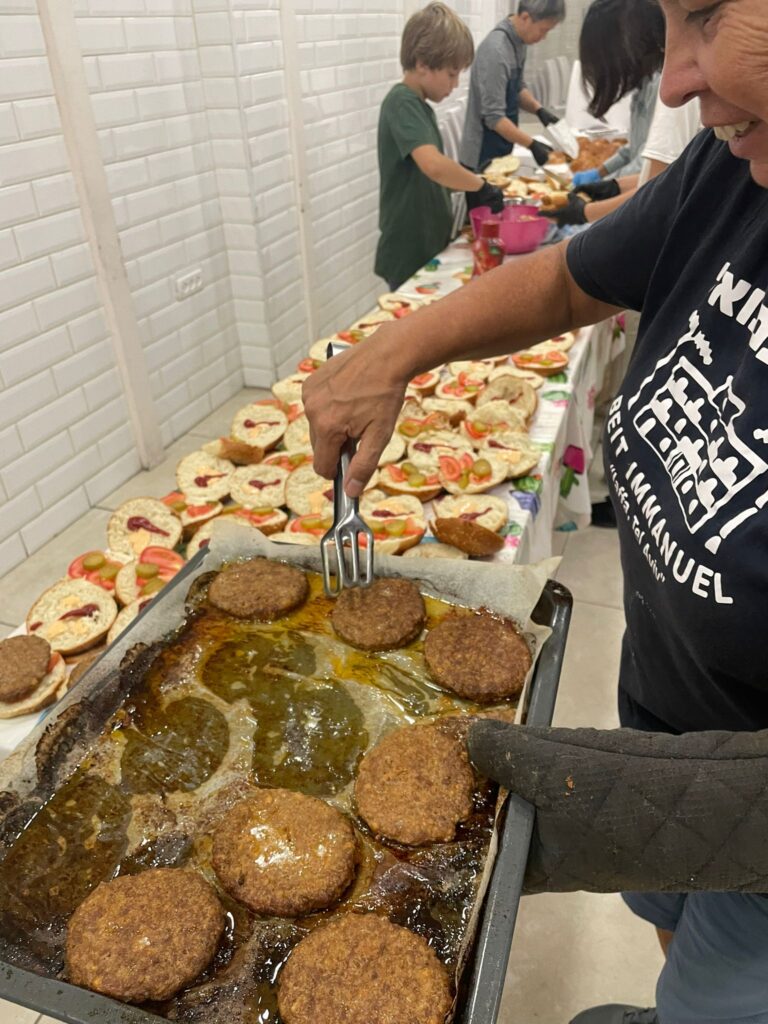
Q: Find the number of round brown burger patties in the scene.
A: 8